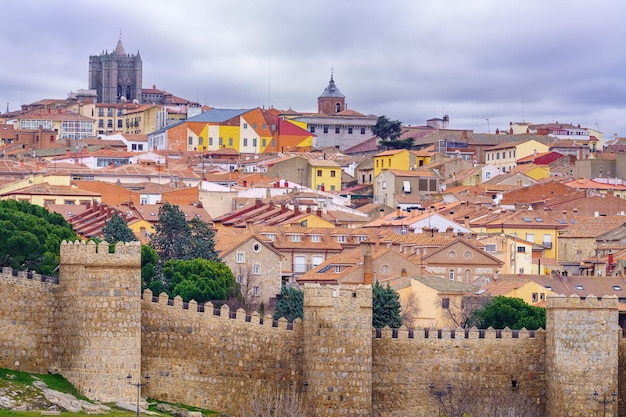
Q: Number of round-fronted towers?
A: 3